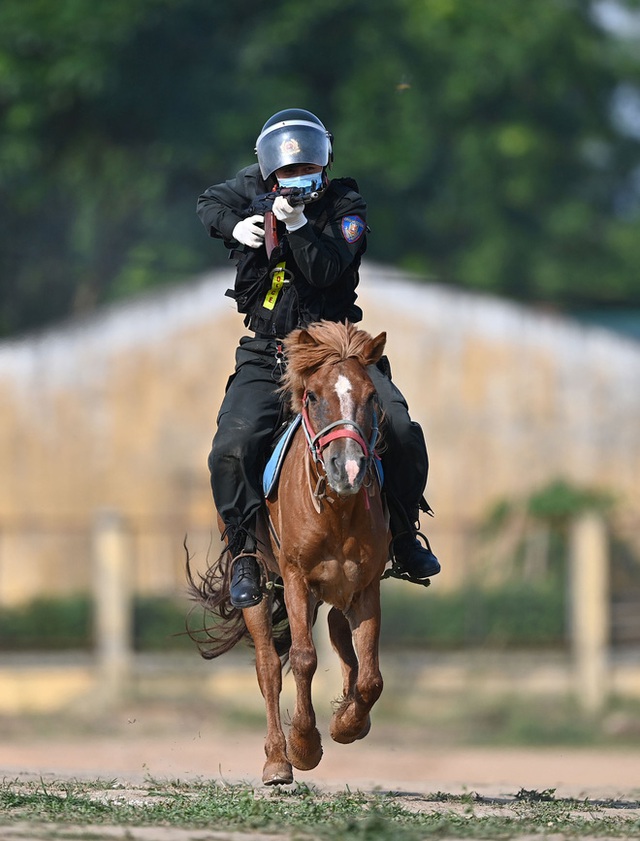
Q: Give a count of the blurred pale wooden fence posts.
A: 2